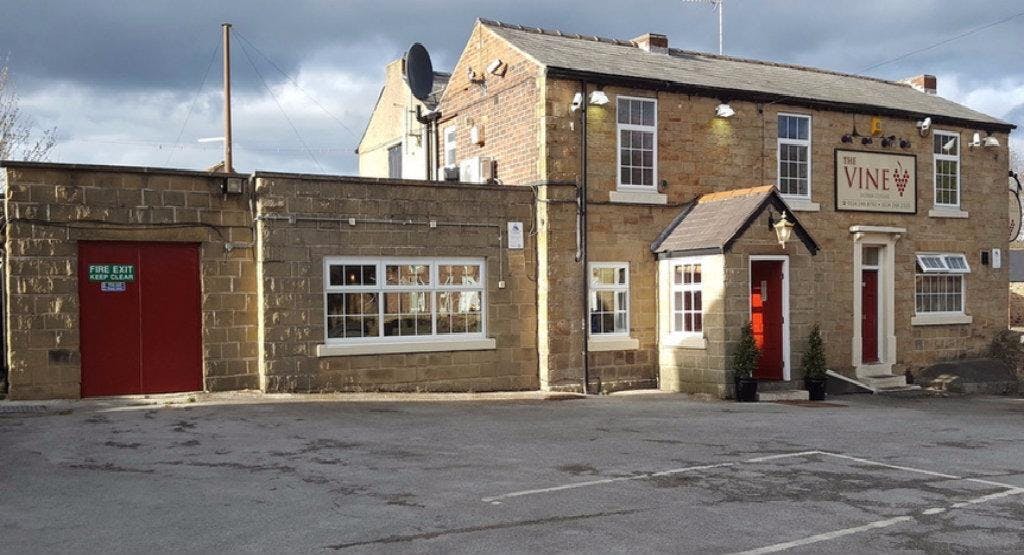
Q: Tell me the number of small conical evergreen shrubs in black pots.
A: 2